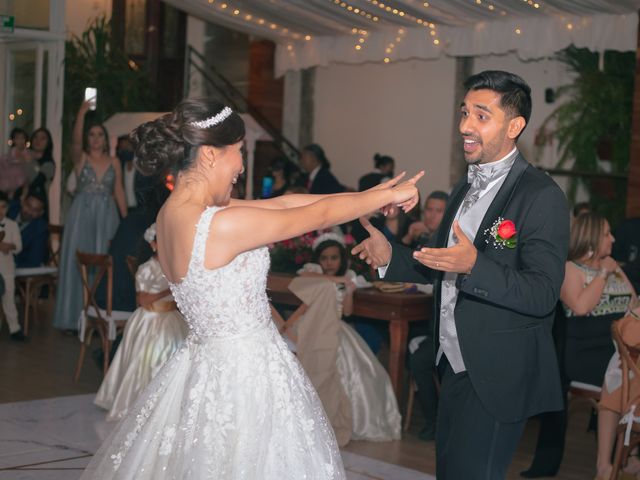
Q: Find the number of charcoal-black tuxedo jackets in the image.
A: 1